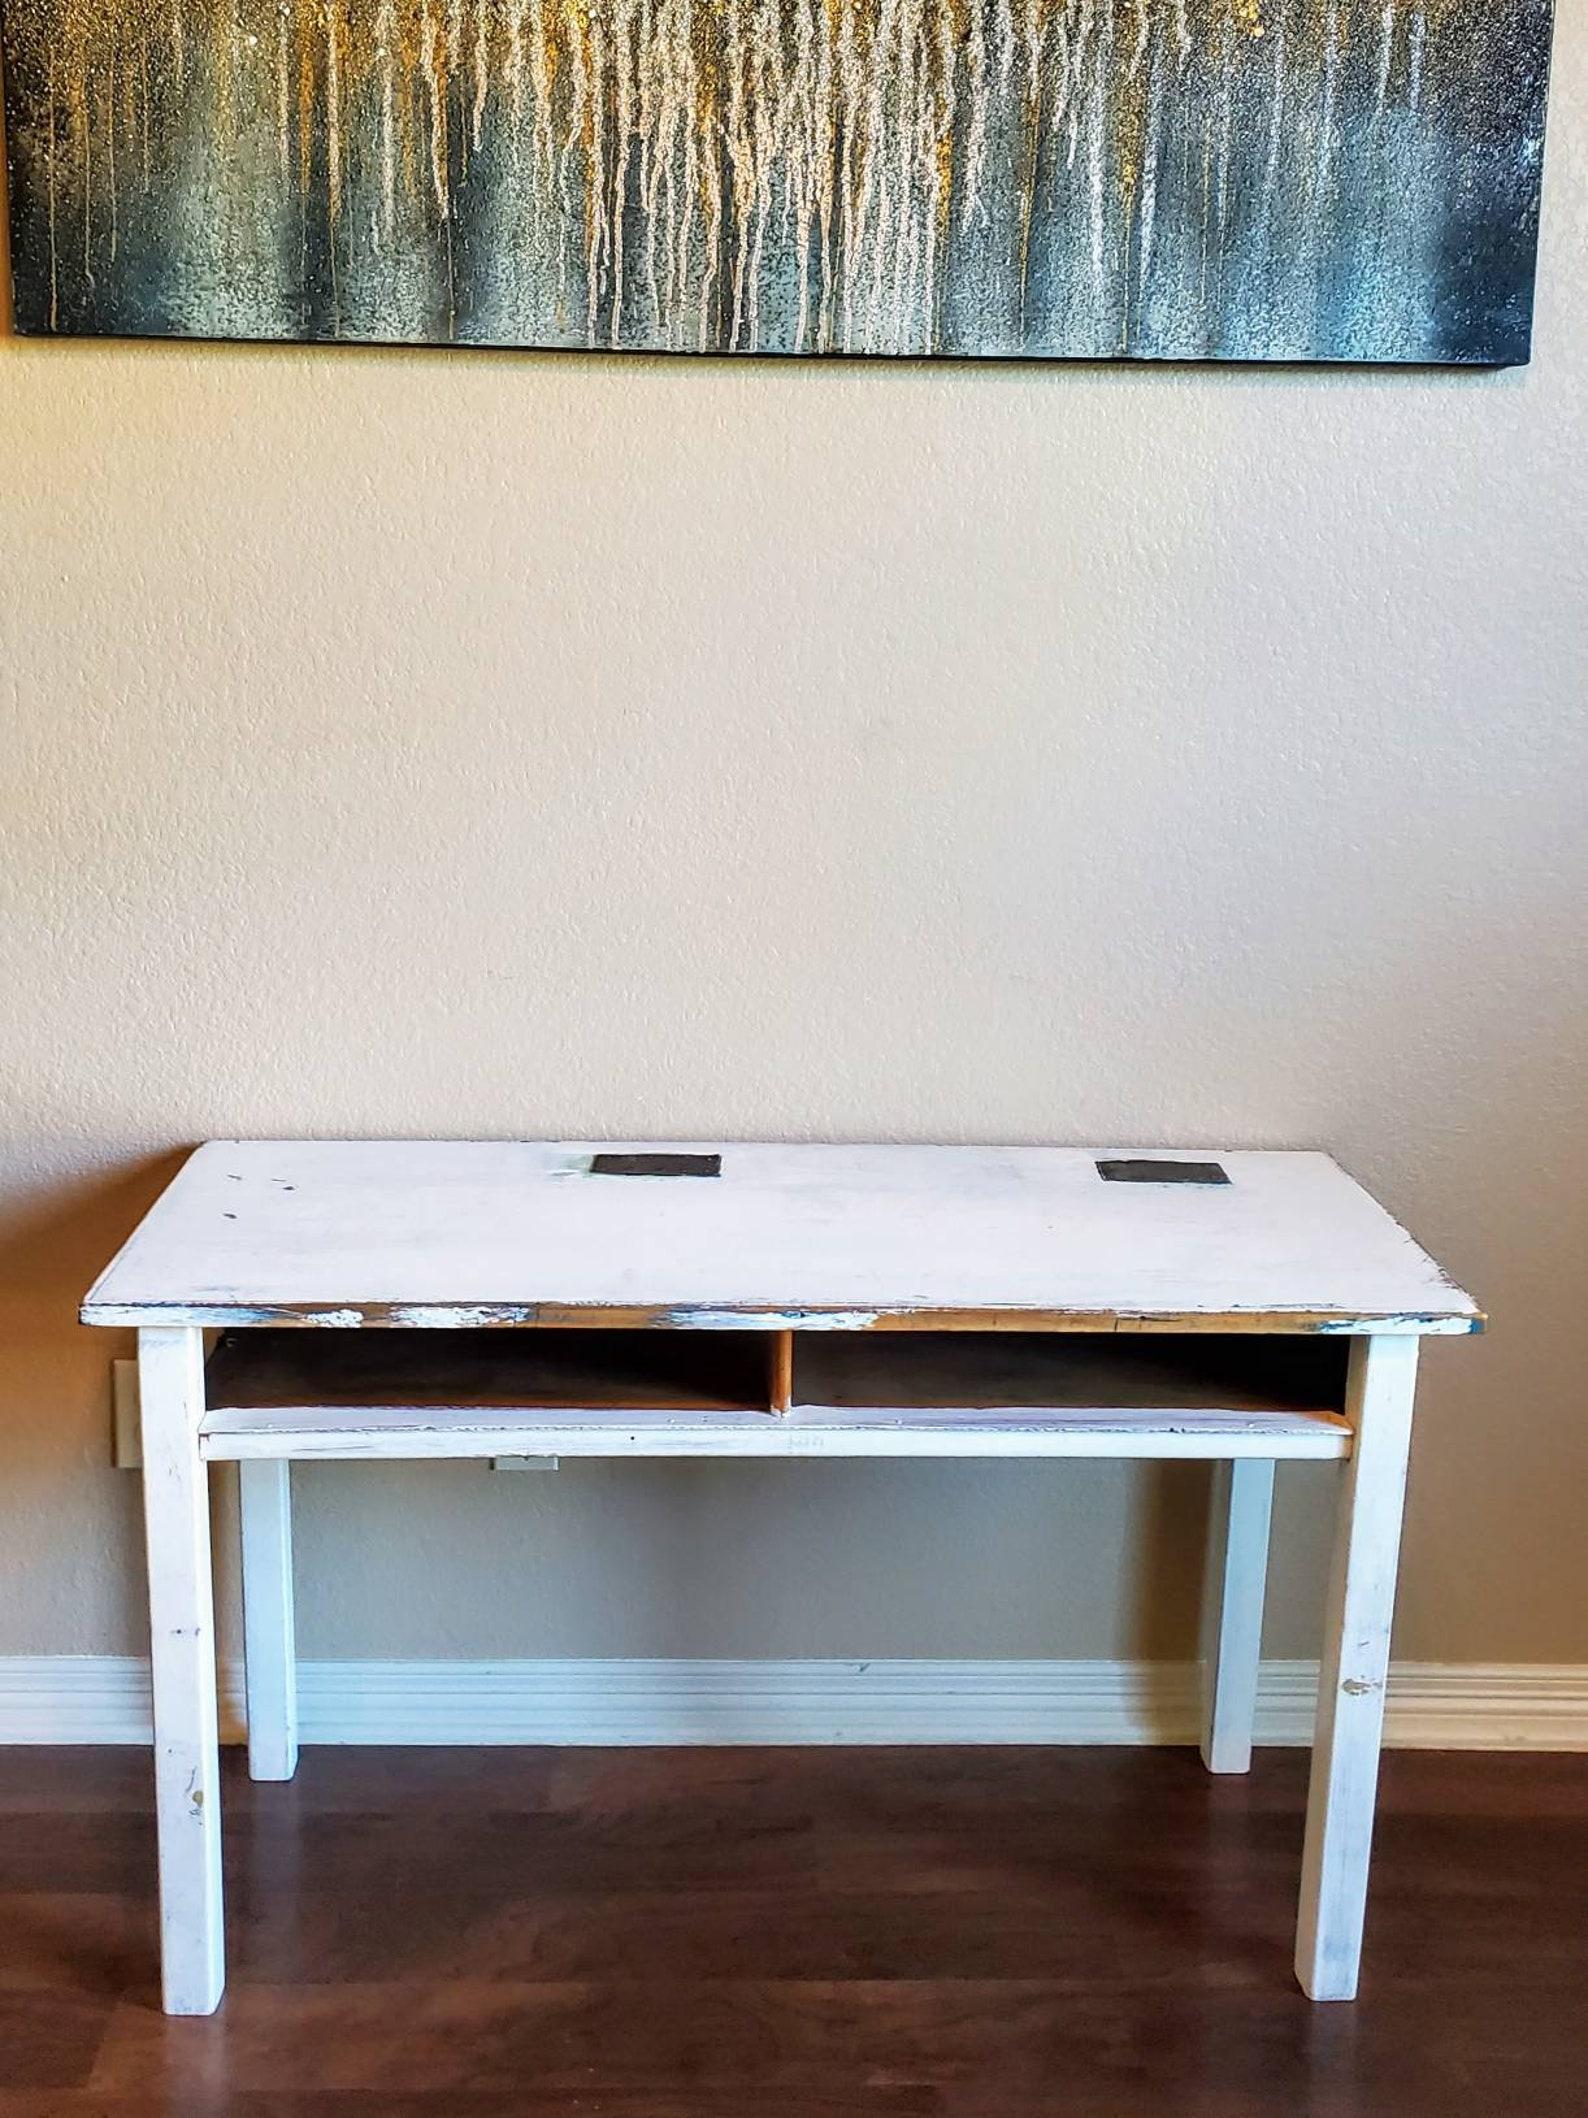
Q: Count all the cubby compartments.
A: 2